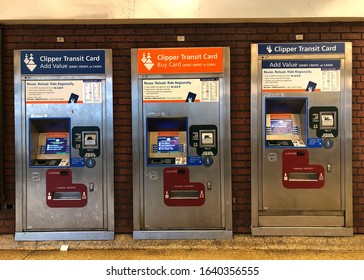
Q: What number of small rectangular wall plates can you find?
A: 3